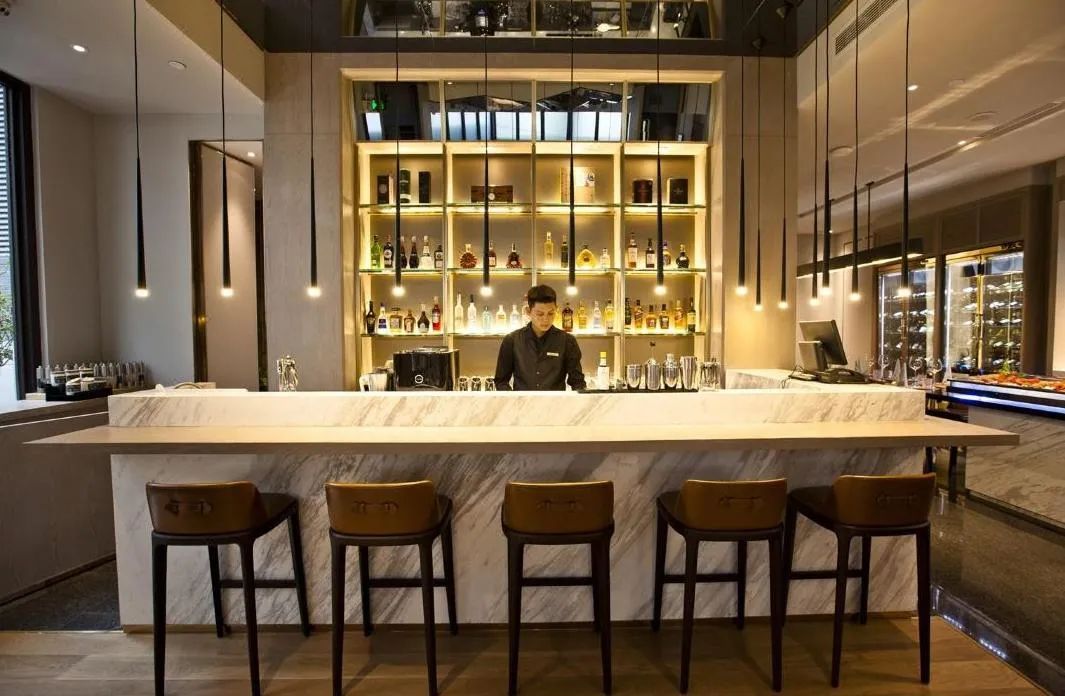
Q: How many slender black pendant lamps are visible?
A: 14